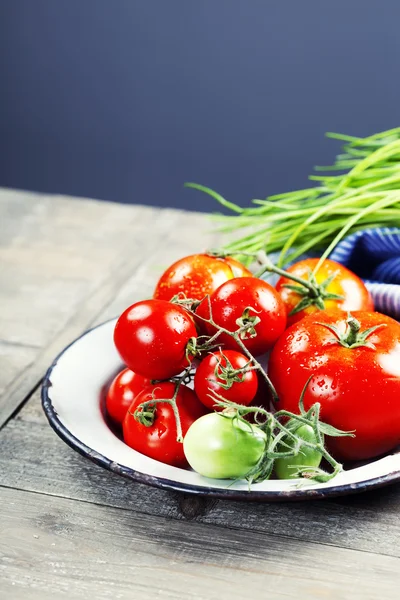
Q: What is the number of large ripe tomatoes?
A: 1